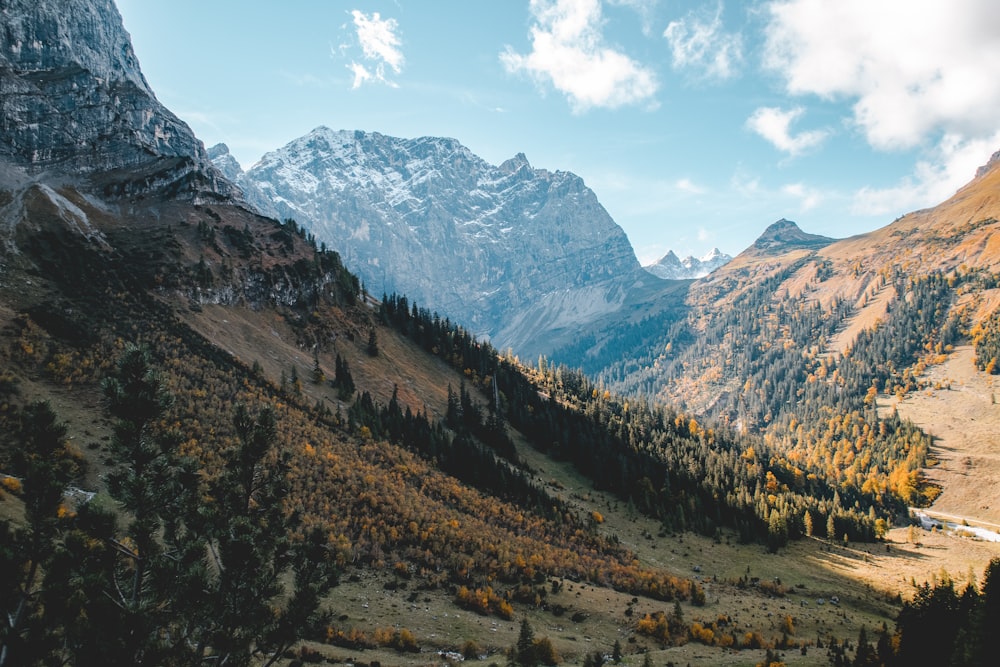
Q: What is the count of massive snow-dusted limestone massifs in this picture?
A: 1